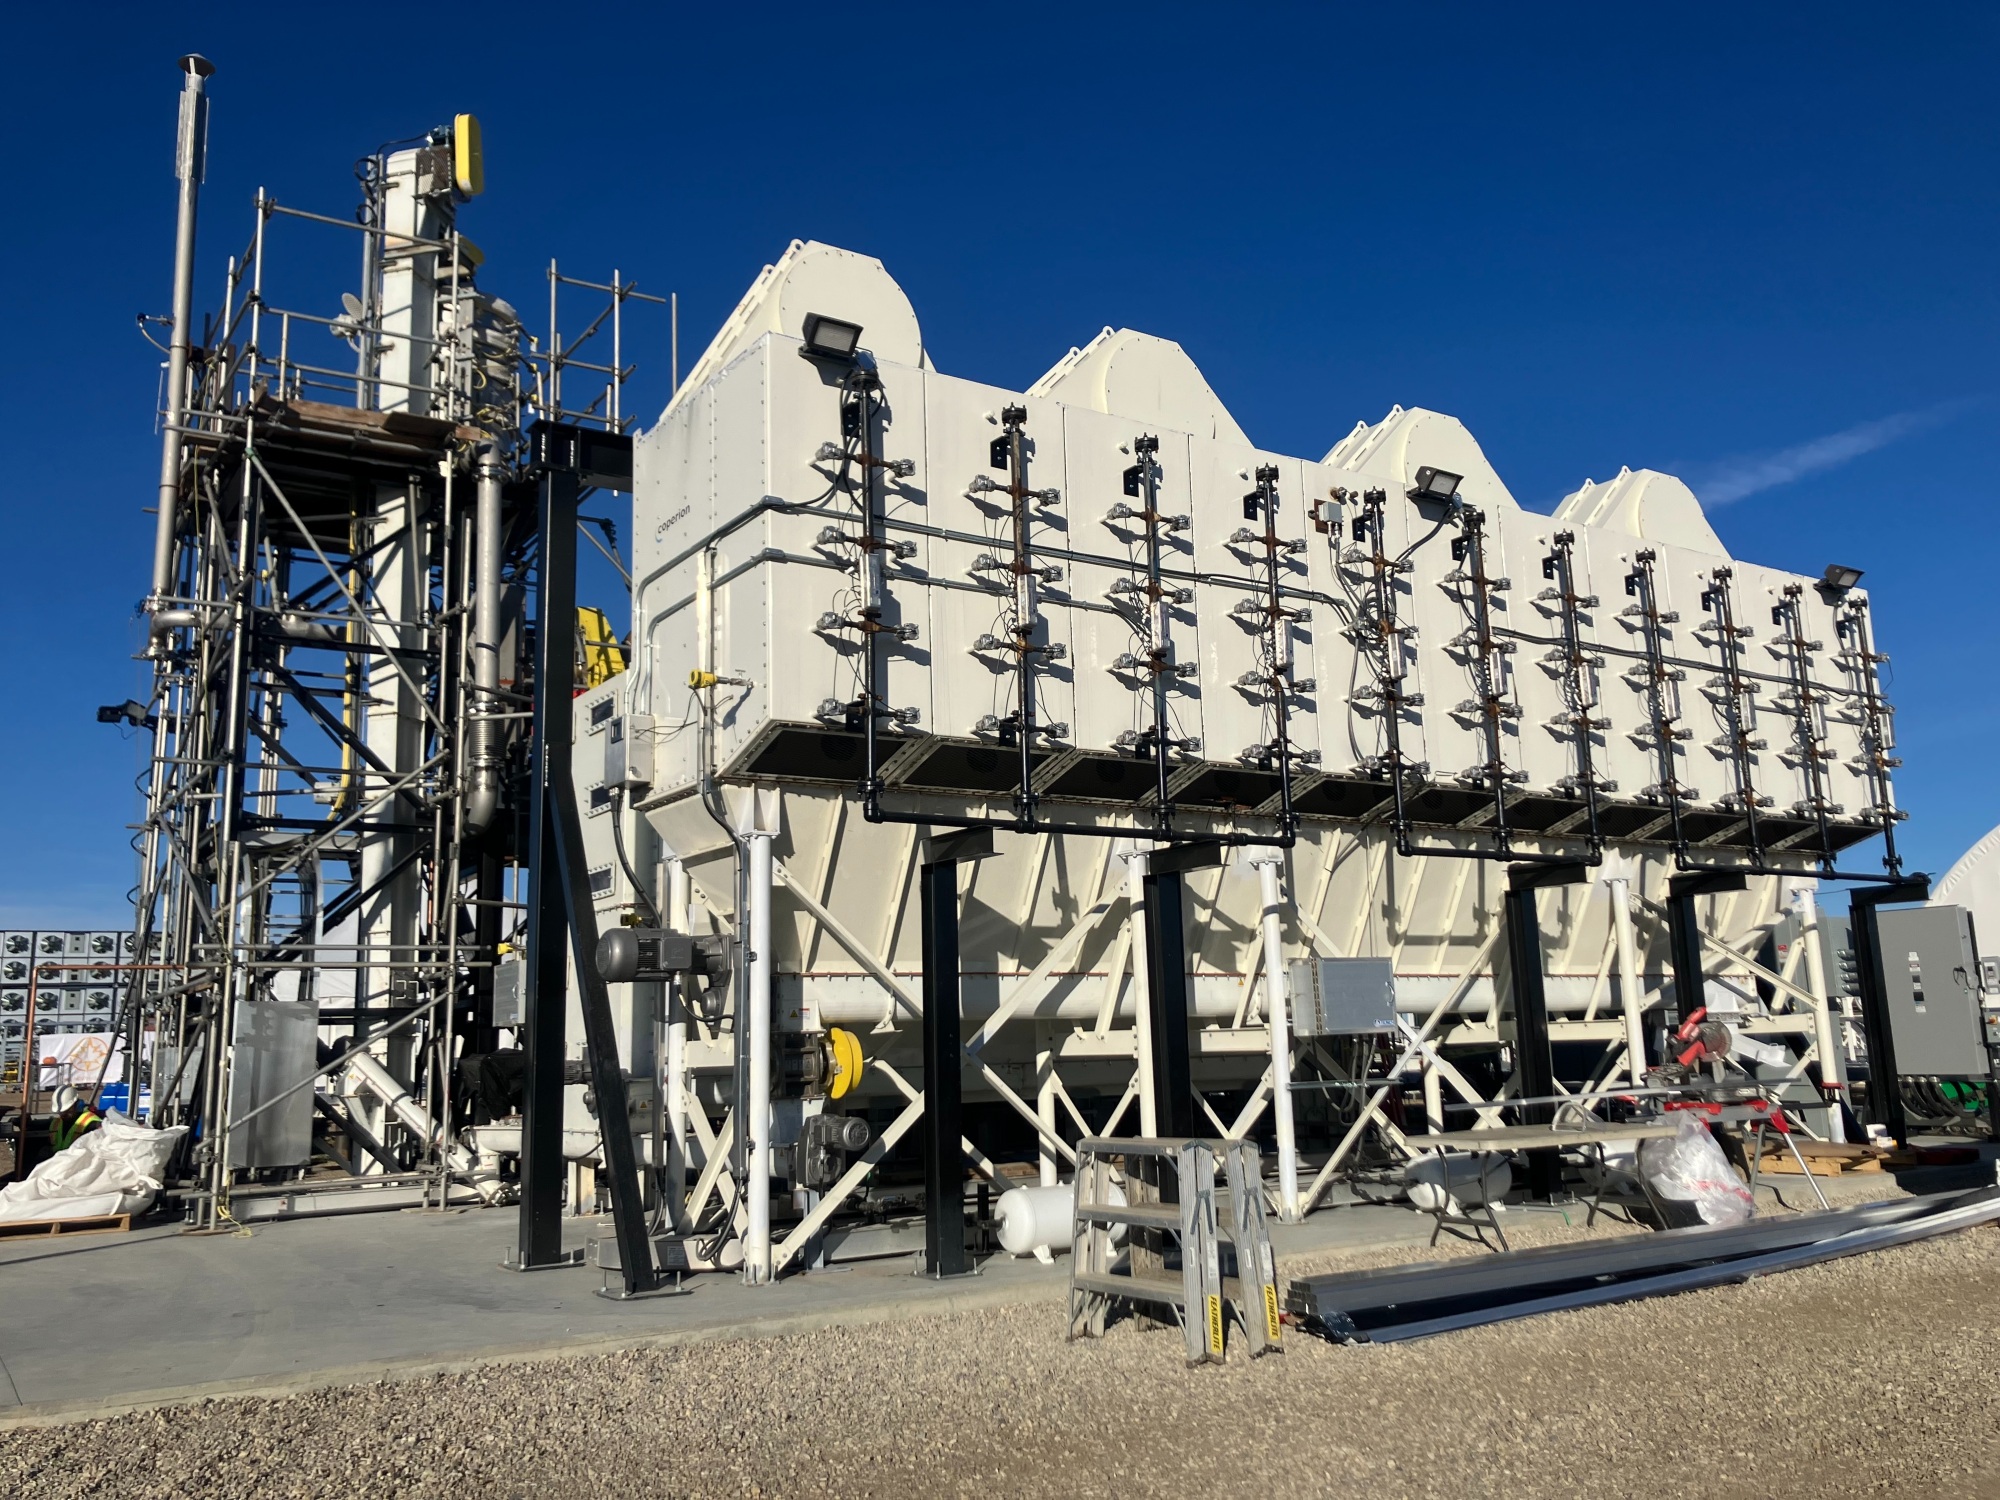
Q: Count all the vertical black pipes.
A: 11